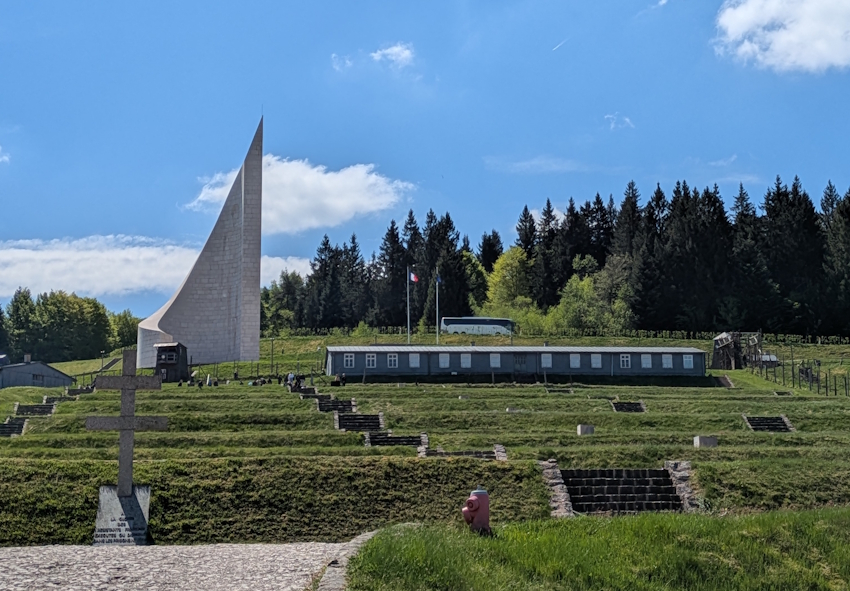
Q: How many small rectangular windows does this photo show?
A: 14